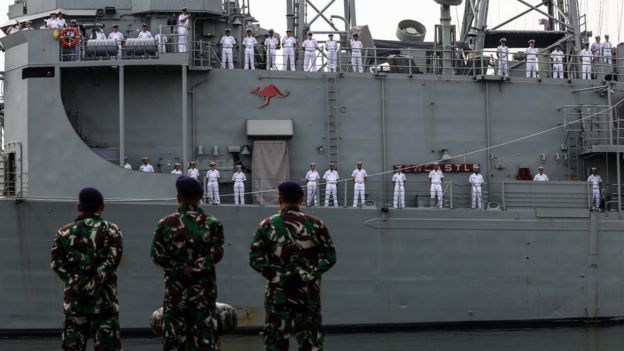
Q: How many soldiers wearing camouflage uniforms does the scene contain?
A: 3